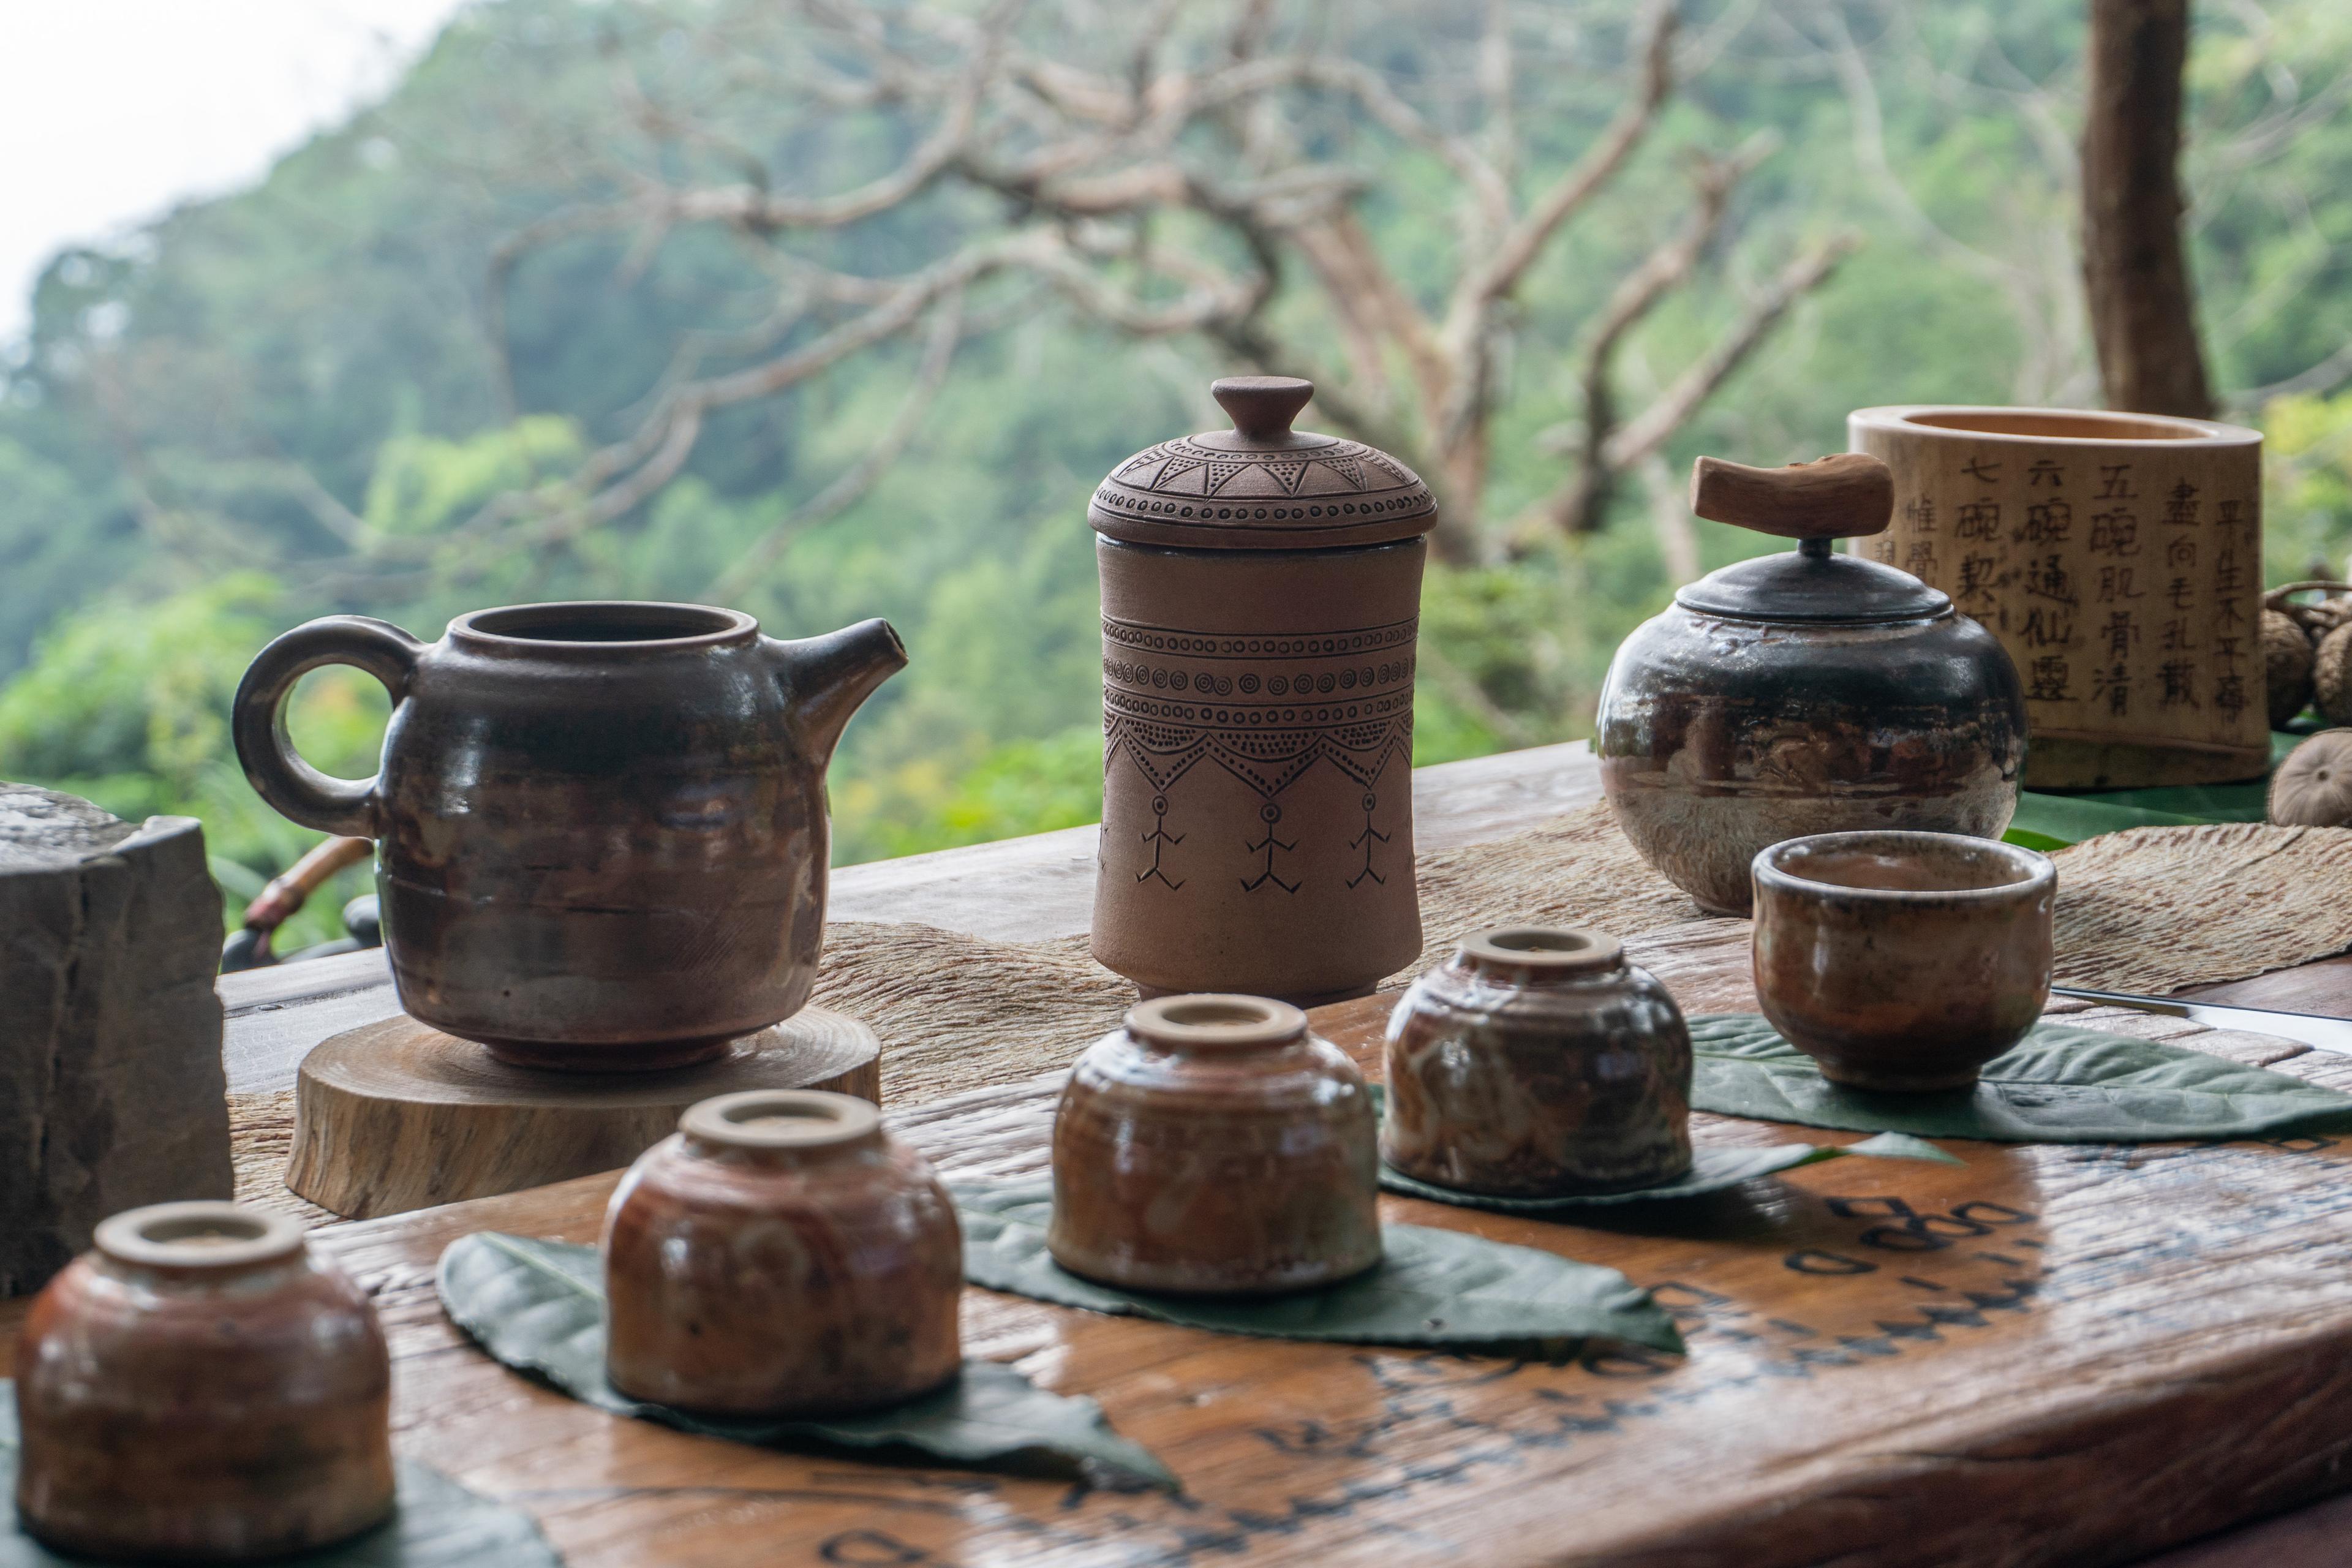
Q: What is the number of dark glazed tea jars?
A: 1